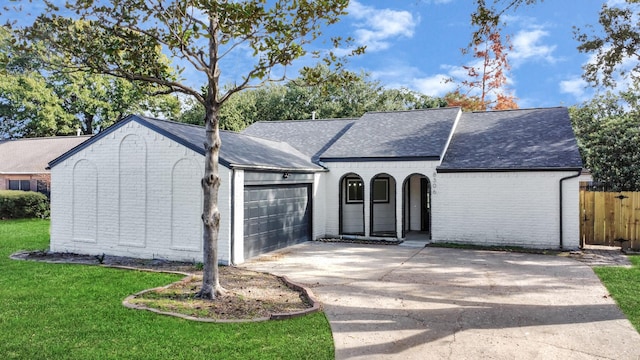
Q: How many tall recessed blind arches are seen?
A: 3